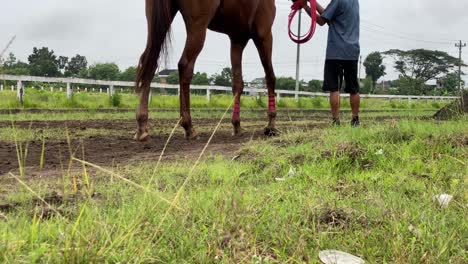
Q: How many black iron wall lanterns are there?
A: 0